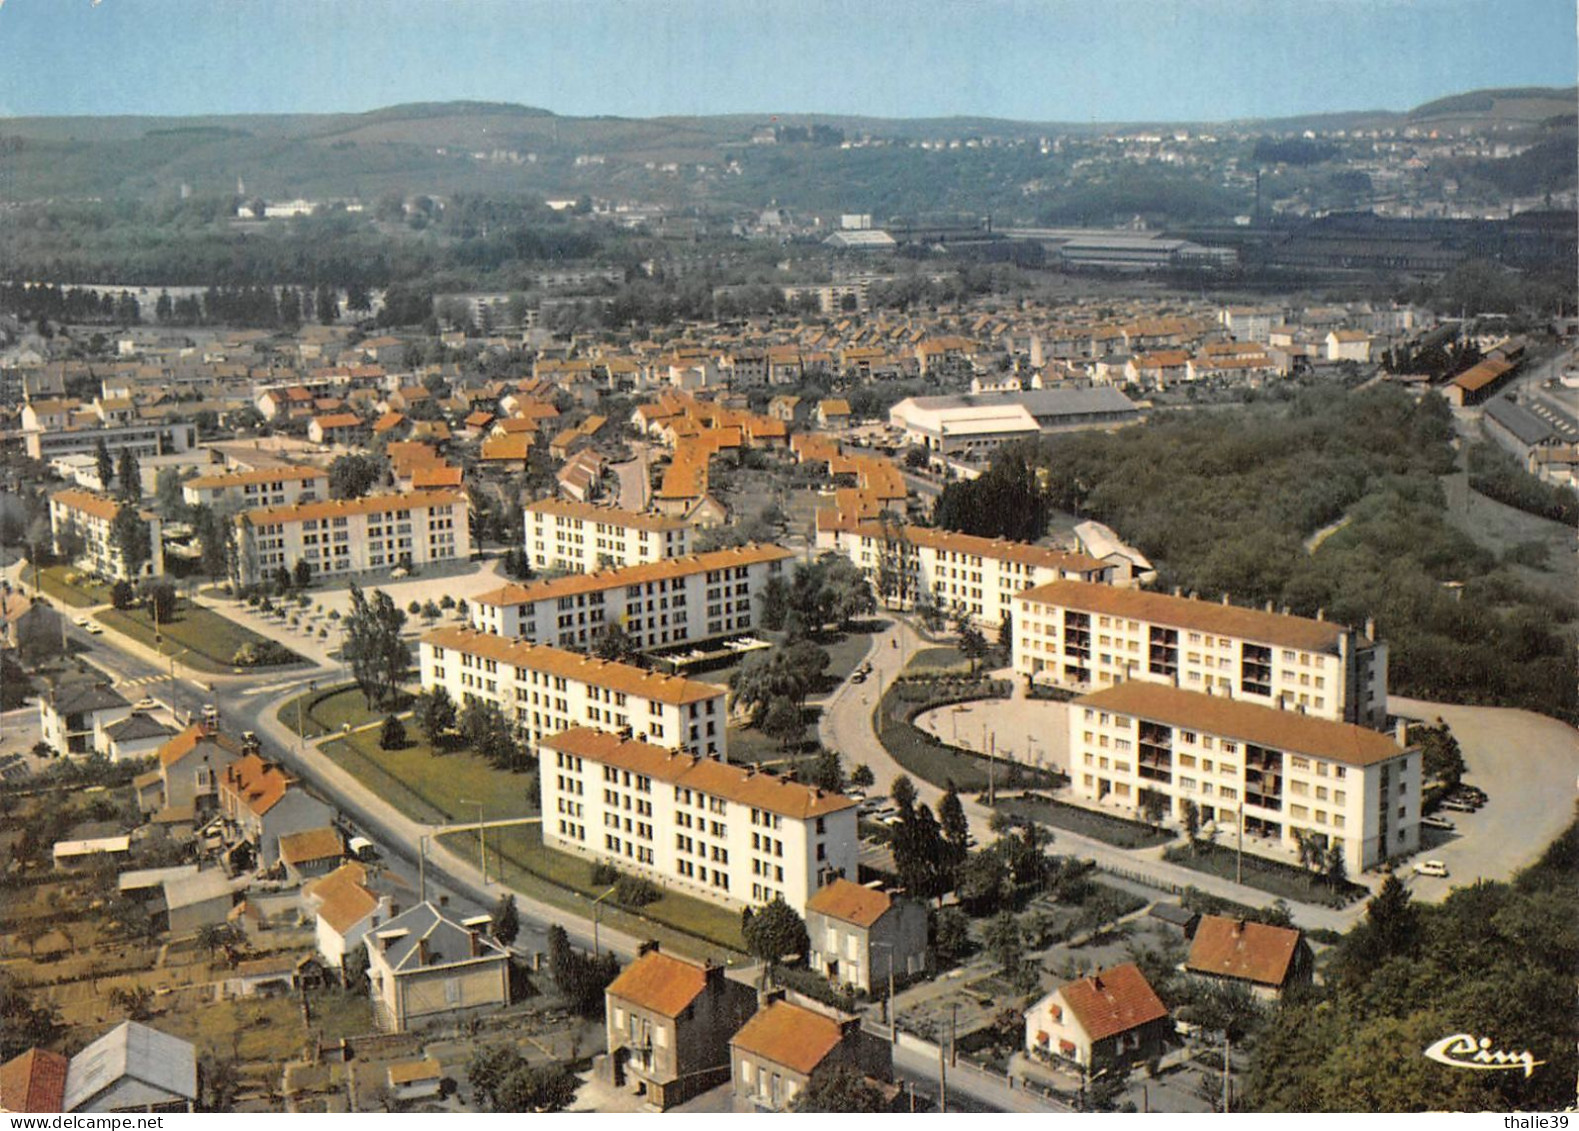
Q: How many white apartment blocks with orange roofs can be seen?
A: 10